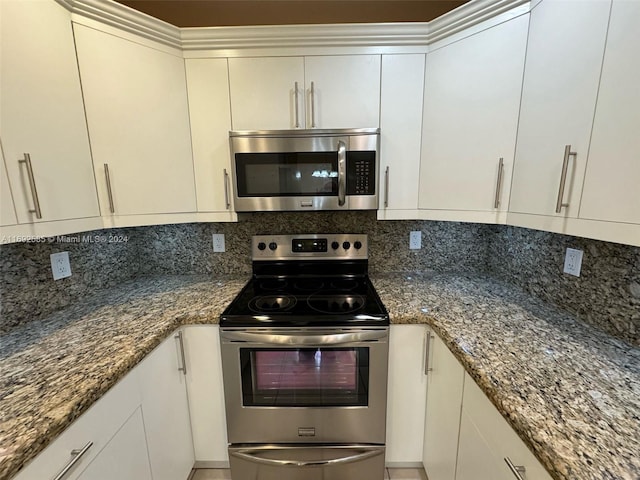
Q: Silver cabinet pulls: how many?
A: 12